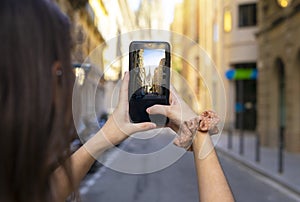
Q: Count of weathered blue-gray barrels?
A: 0